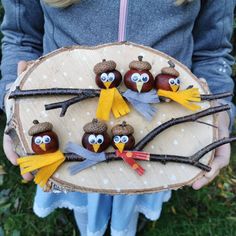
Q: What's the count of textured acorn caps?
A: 6